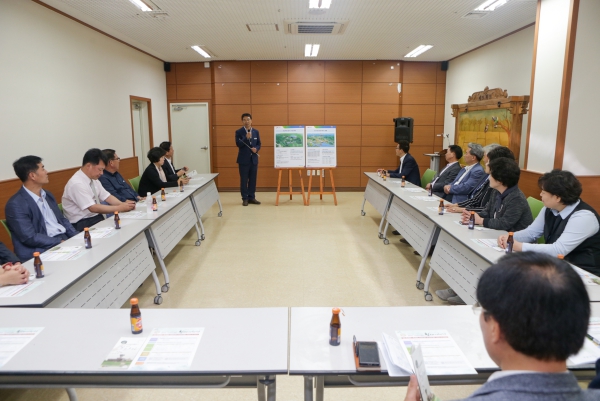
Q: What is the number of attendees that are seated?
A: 14